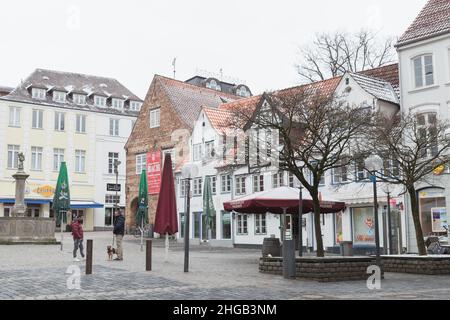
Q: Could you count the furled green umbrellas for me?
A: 3